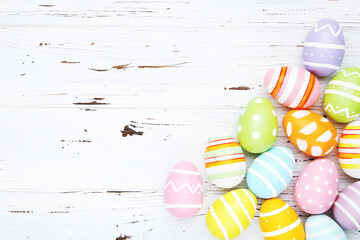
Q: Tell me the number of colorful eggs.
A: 14